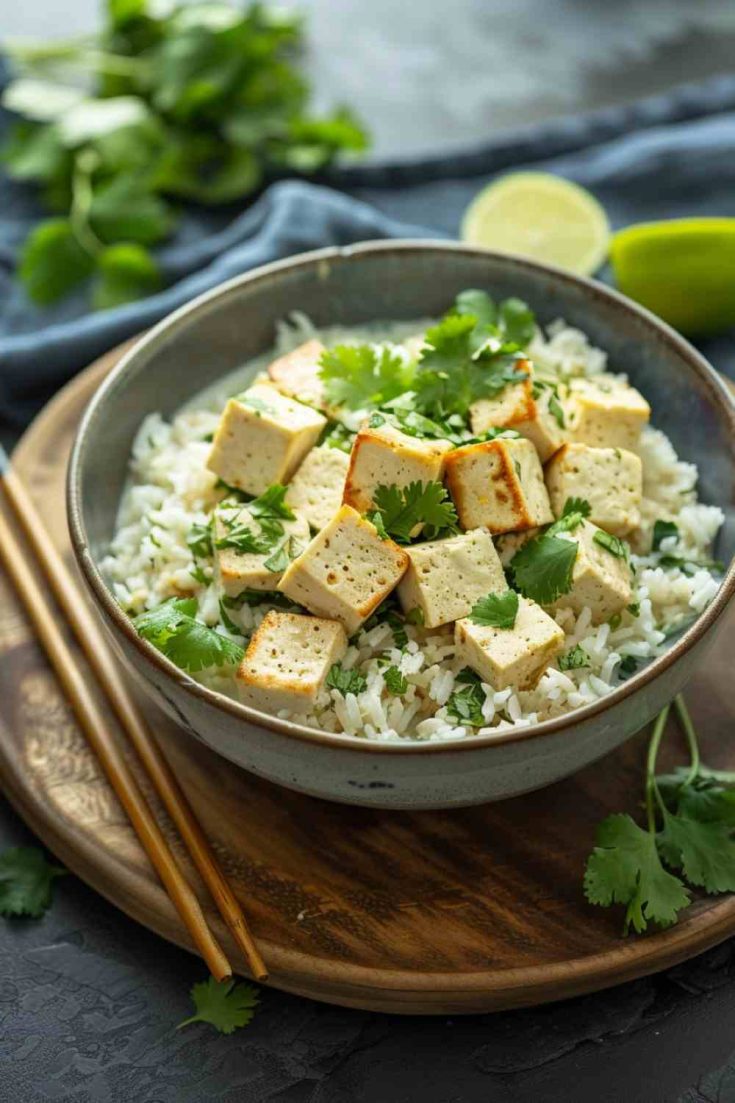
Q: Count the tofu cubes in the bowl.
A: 14